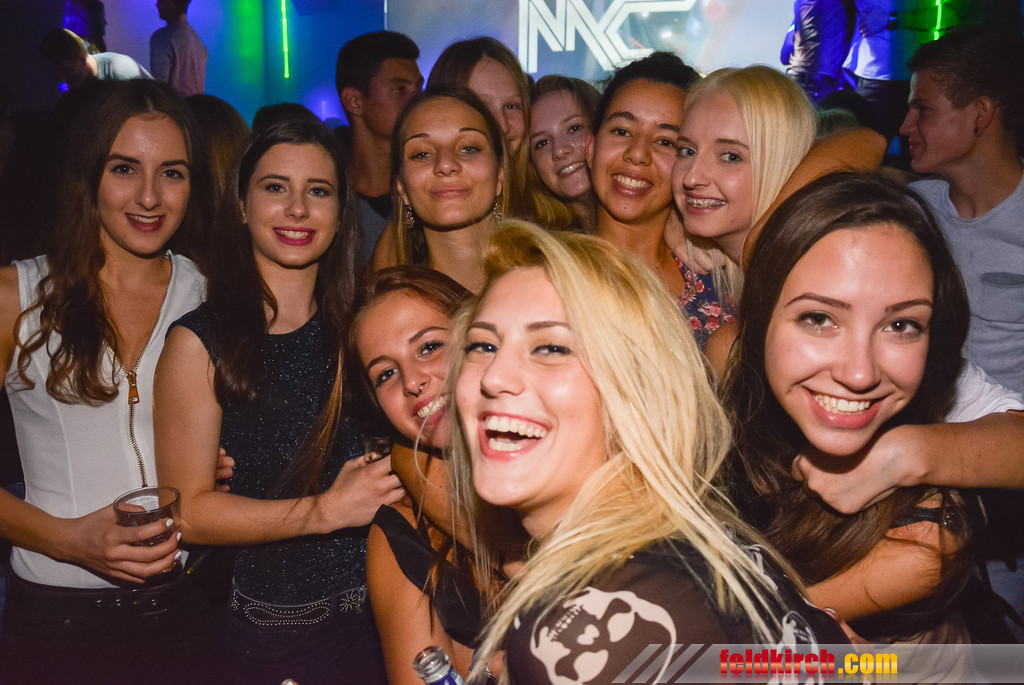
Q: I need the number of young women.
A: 10